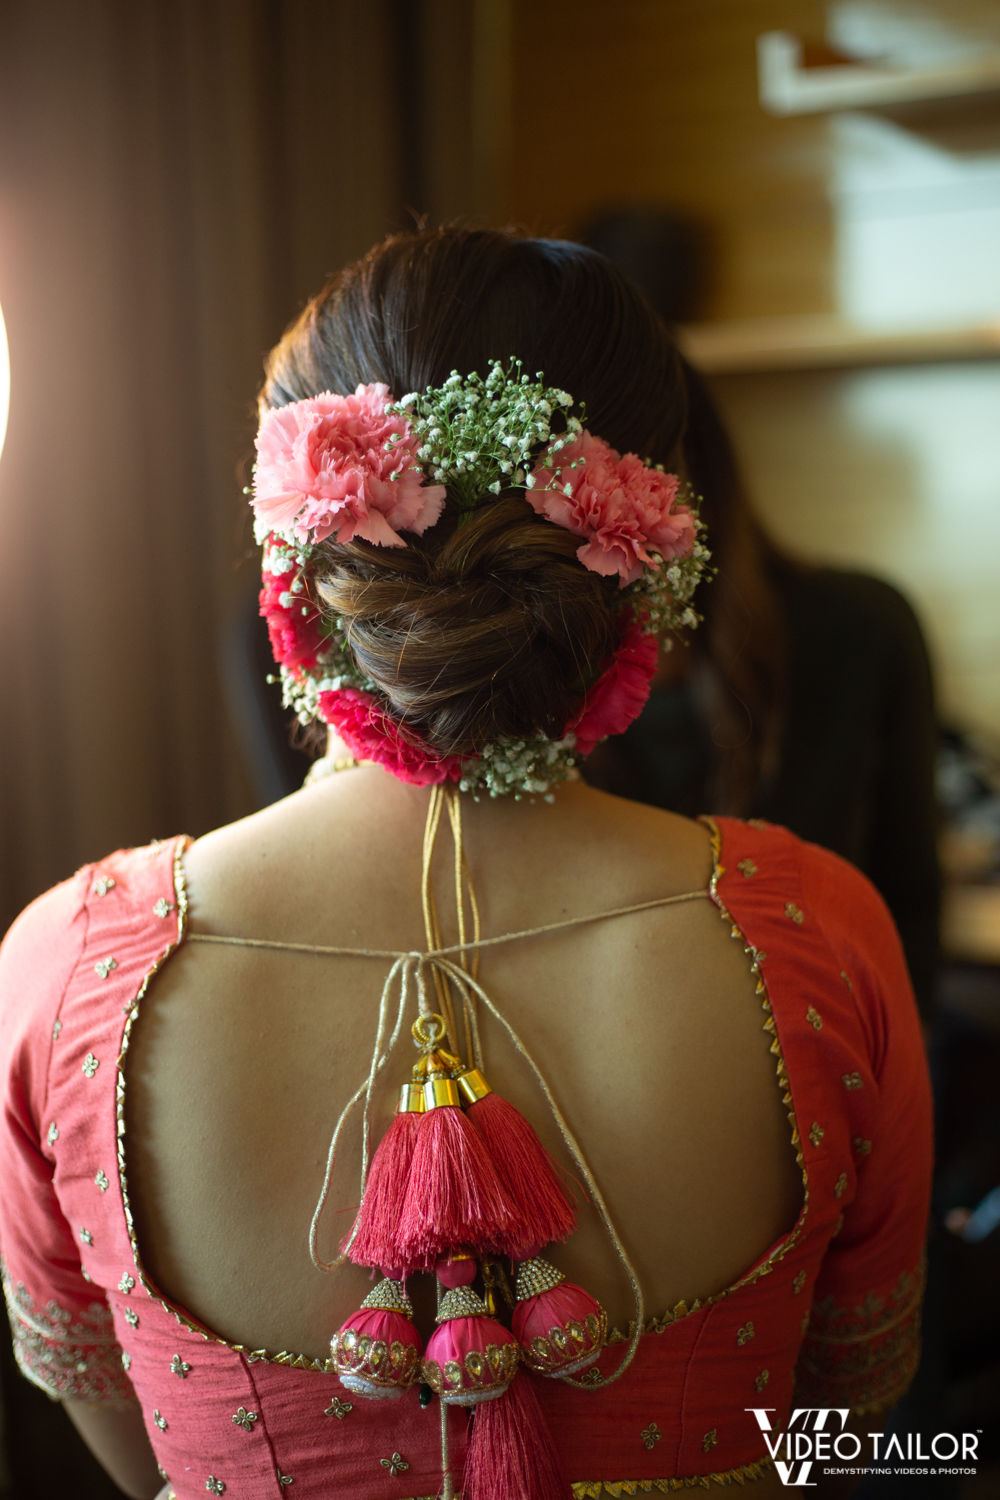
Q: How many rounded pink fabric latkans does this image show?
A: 3